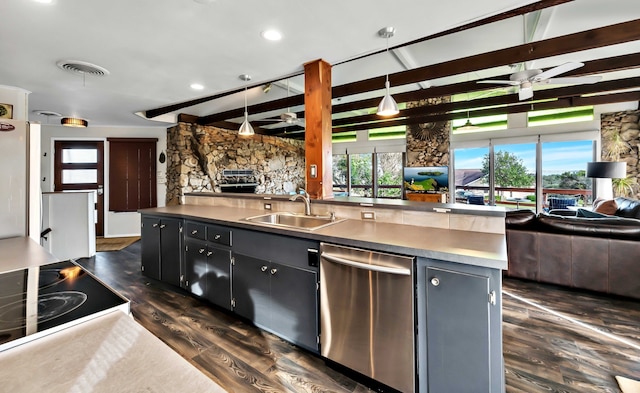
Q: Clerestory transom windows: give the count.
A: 4